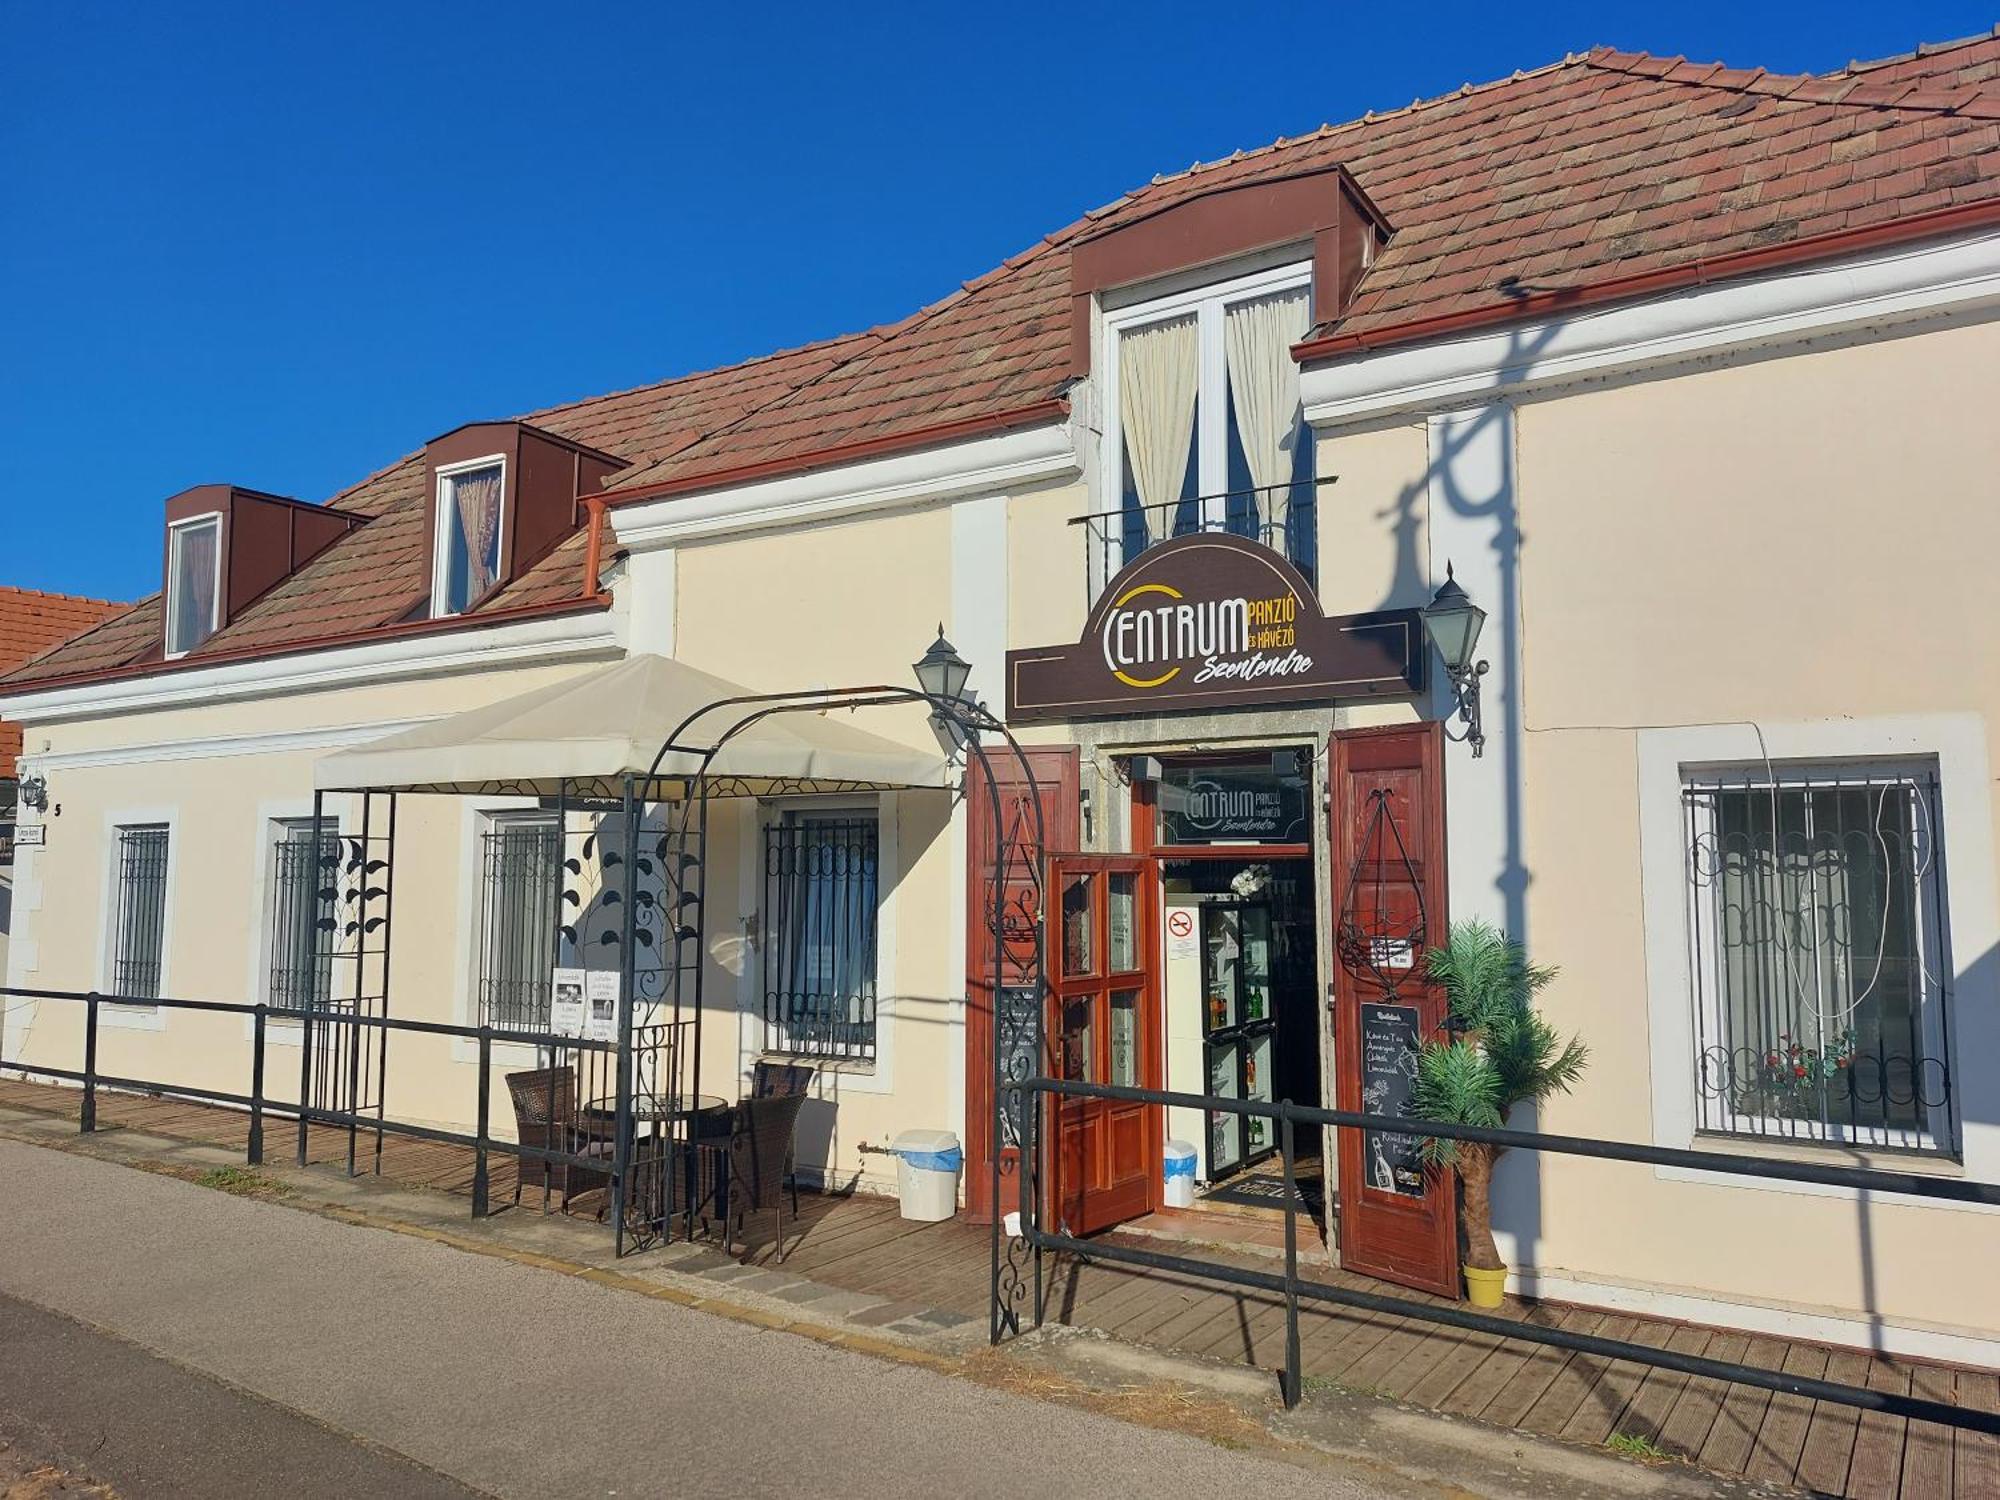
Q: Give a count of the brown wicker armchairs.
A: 3